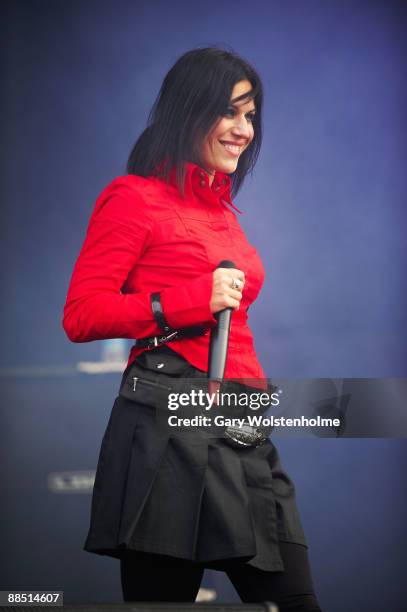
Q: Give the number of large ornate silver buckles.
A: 1